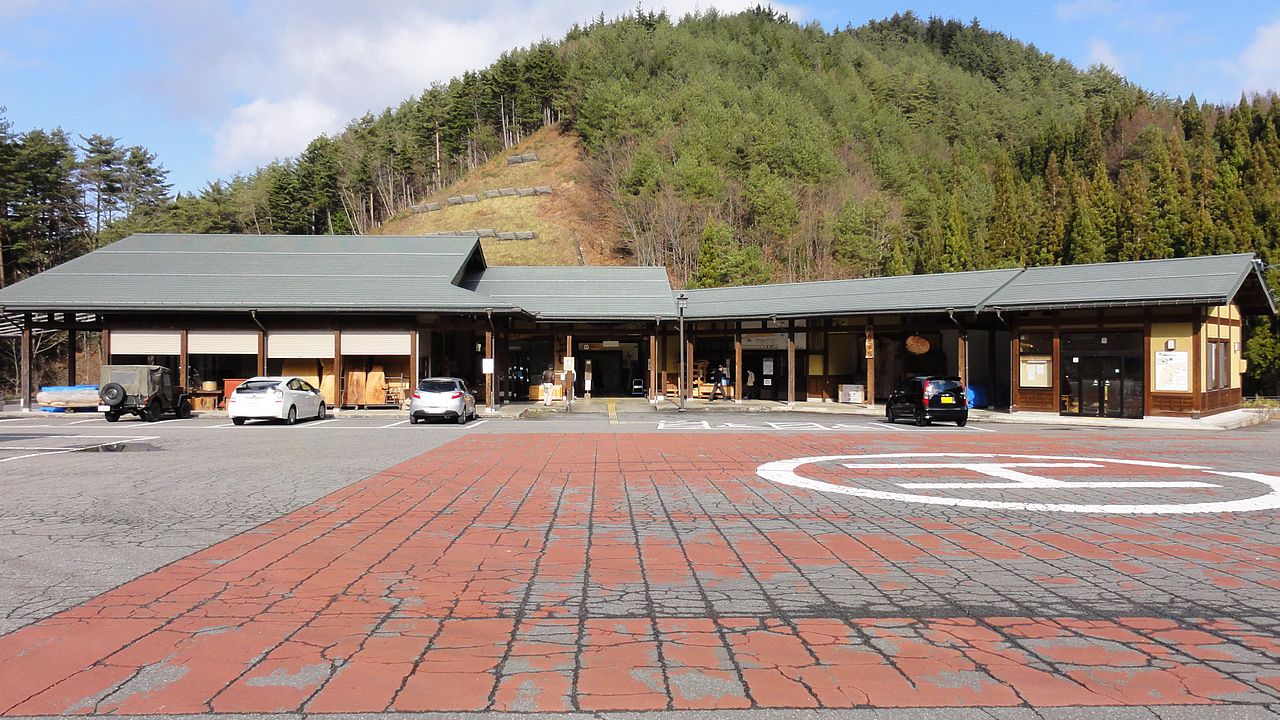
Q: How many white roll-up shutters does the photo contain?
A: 4